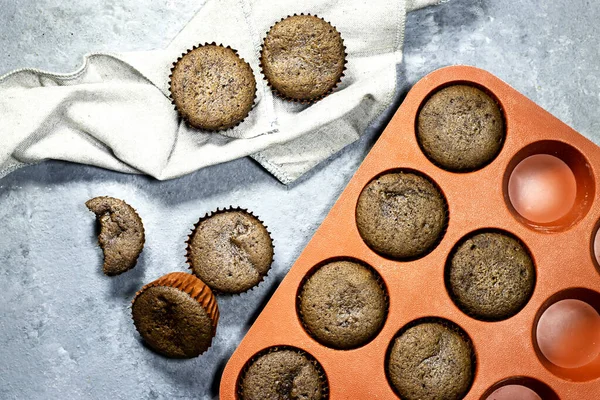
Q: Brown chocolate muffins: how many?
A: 11